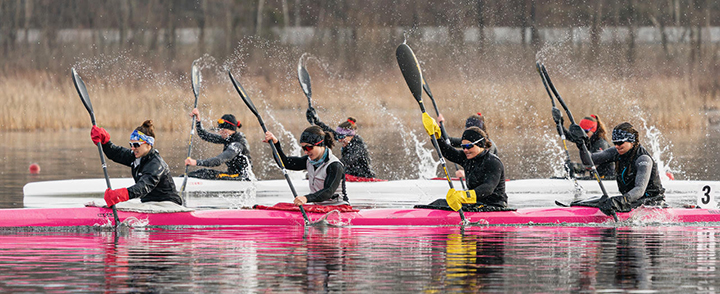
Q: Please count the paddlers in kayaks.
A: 8